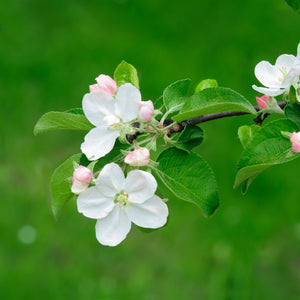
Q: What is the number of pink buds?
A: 6